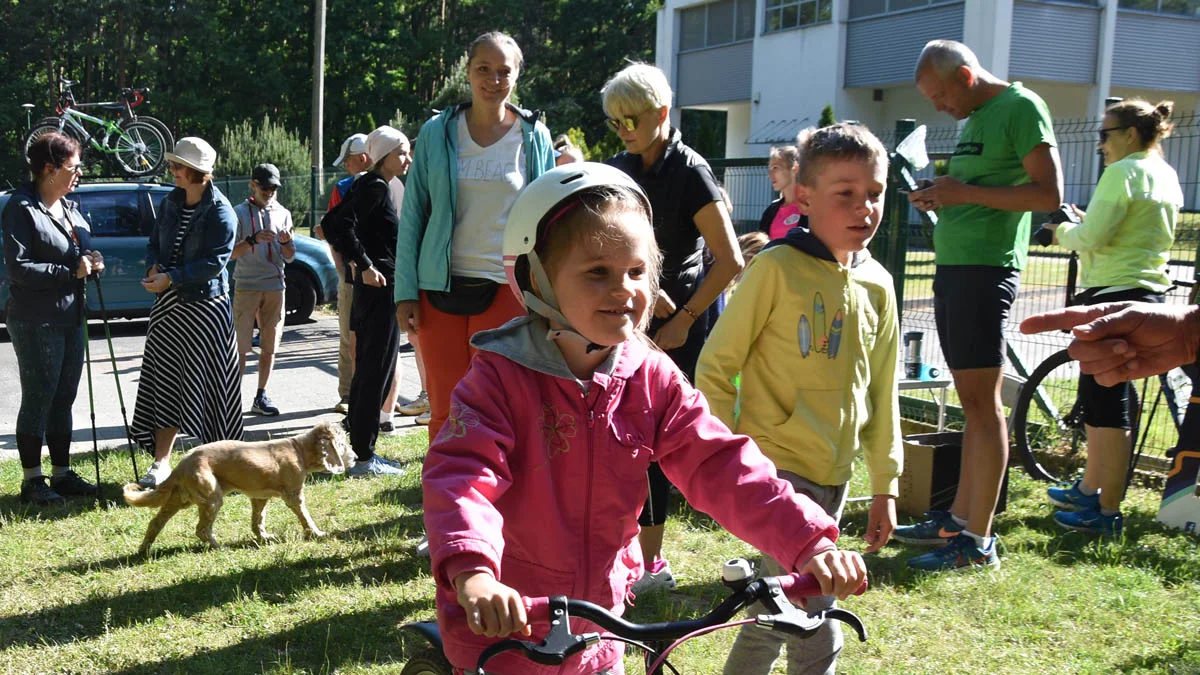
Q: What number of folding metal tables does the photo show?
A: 1